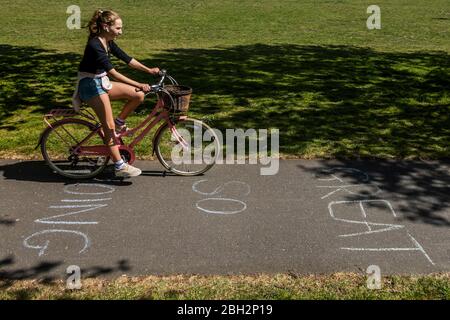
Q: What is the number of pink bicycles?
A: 1